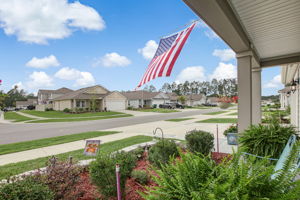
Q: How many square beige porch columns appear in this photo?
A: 2